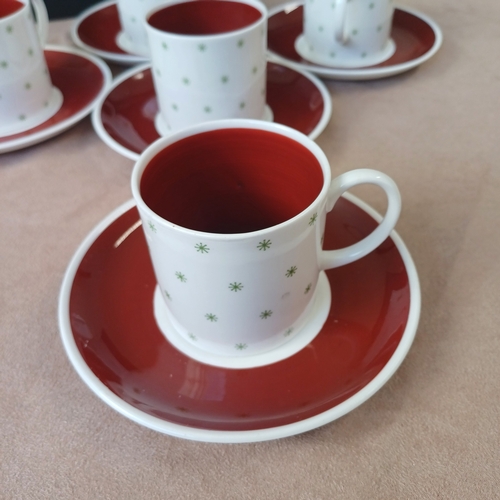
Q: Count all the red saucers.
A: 5